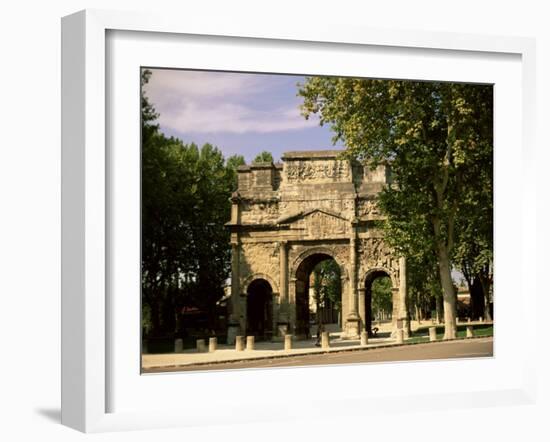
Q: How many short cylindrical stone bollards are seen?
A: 11